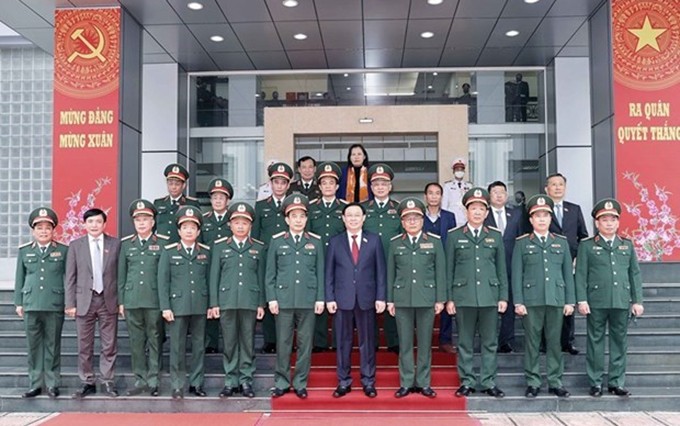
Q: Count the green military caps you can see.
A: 14